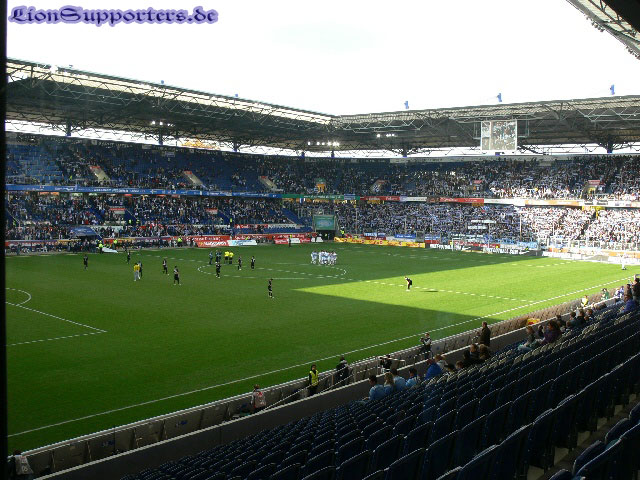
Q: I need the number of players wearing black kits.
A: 10